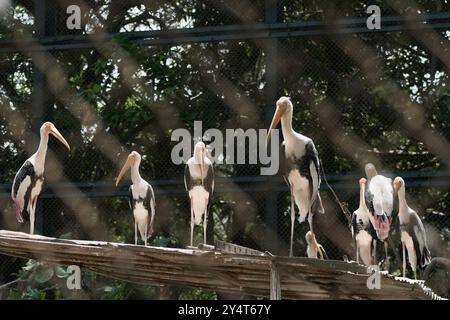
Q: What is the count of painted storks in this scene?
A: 8